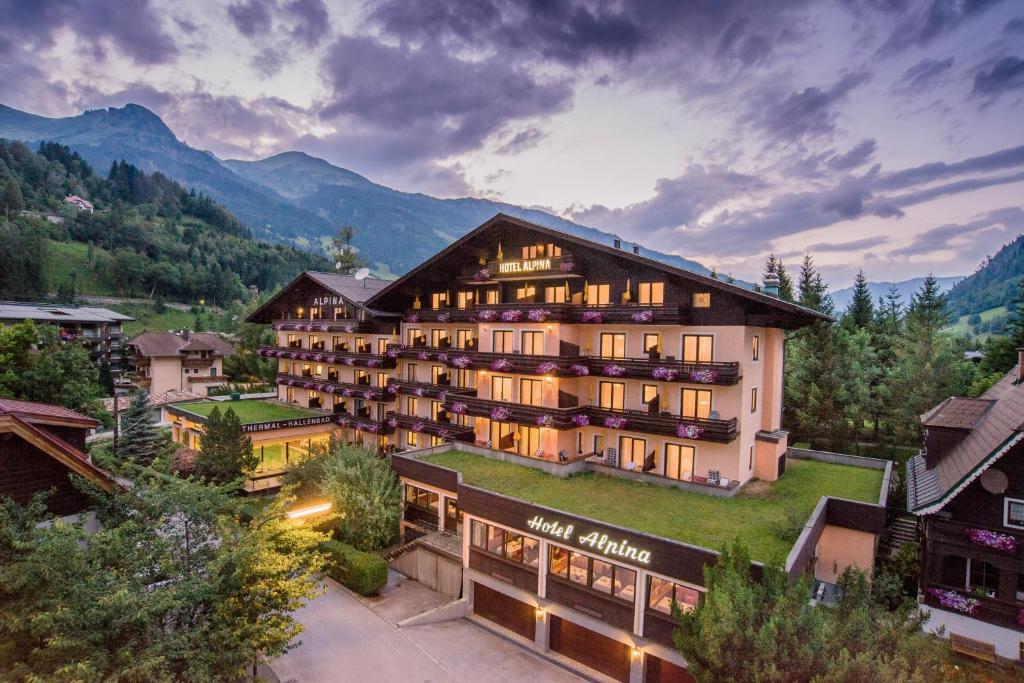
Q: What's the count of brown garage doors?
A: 3